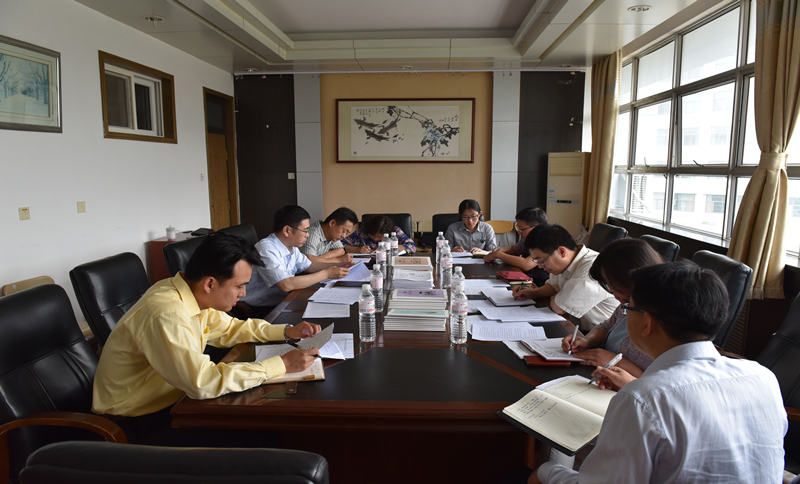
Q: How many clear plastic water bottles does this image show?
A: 10